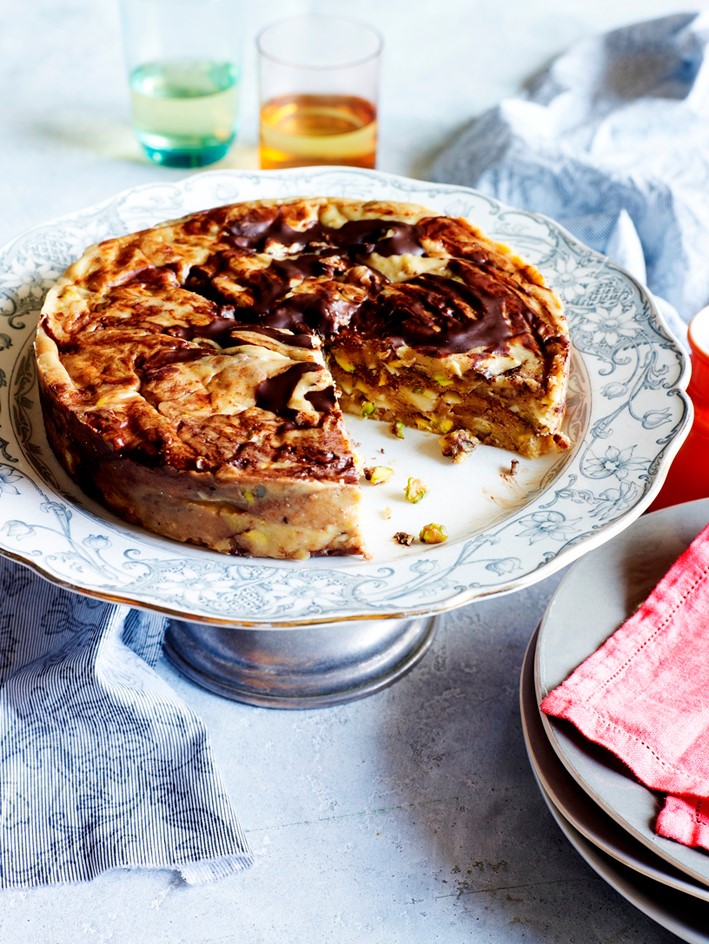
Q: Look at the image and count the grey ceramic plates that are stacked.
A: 3